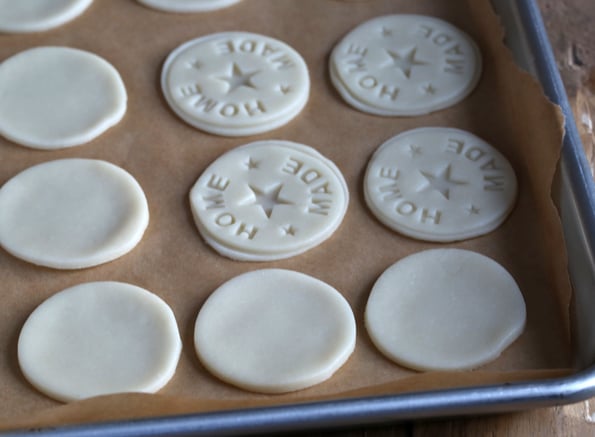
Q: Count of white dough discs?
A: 11